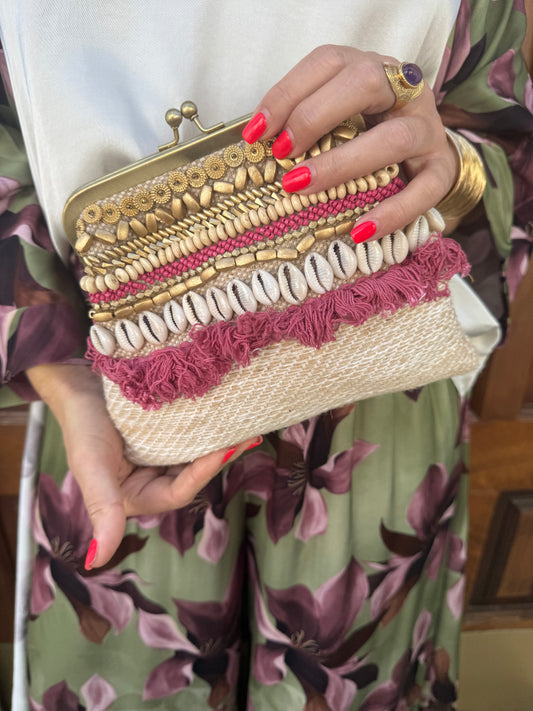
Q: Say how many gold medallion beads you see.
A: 11